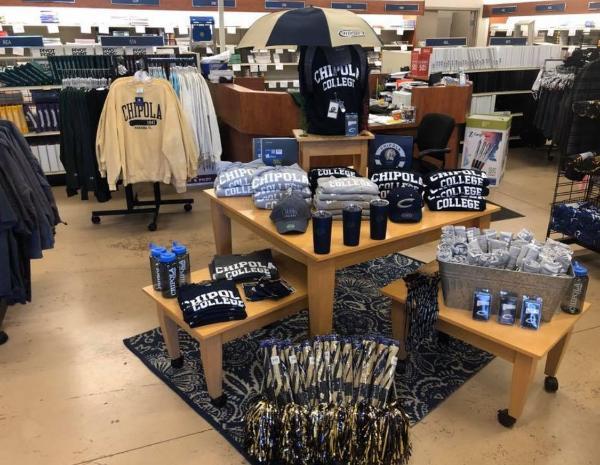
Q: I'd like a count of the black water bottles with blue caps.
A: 4